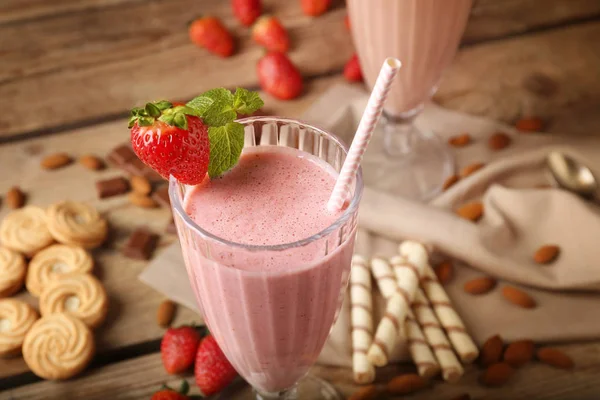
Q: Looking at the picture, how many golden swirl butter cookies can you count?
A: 7